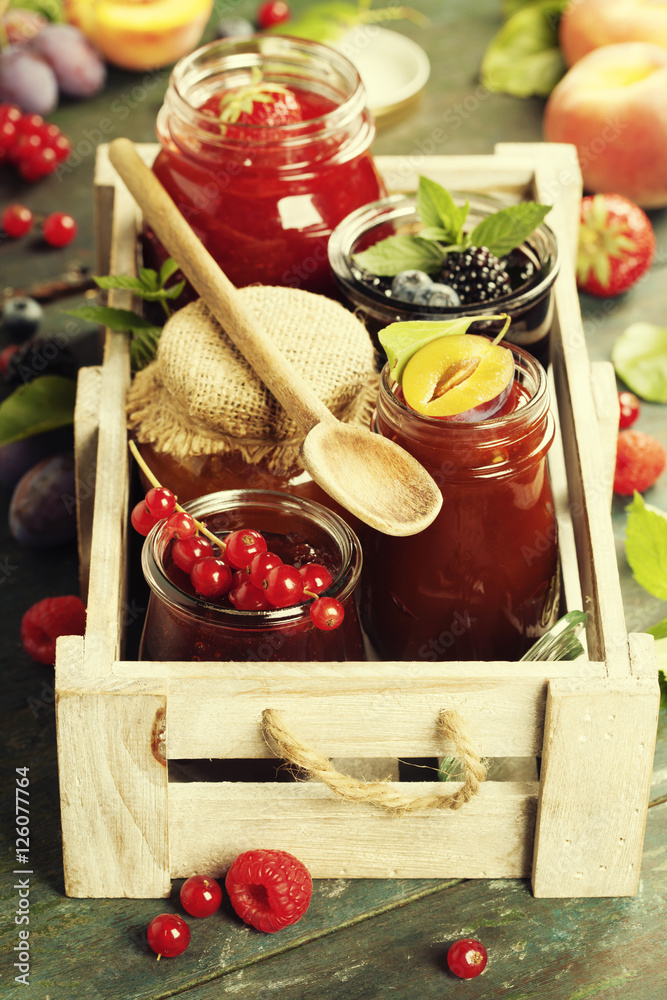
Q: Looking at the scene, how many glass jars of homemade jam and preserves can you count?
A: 5